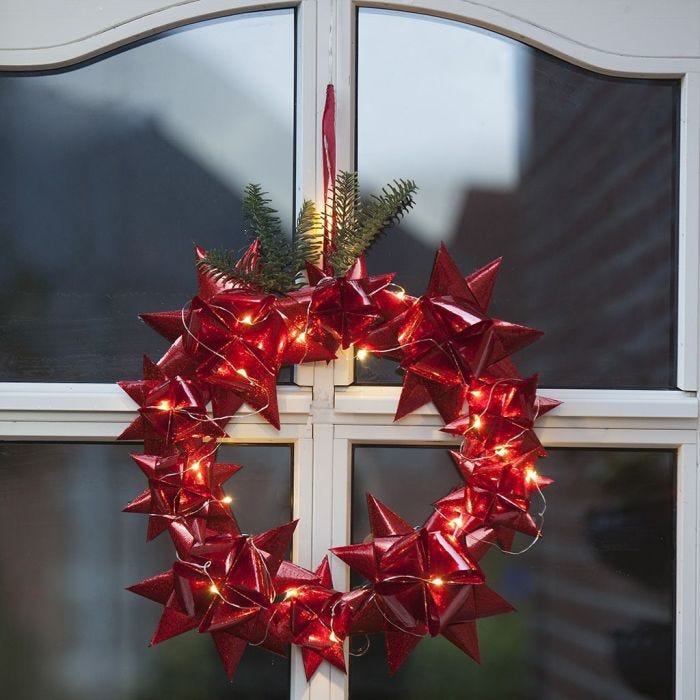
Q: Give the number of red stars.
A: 10